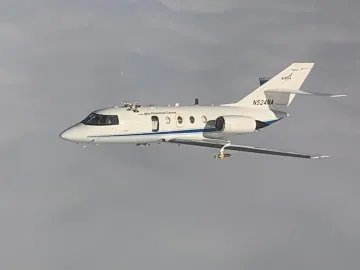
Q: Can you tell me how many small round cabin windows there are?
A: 4